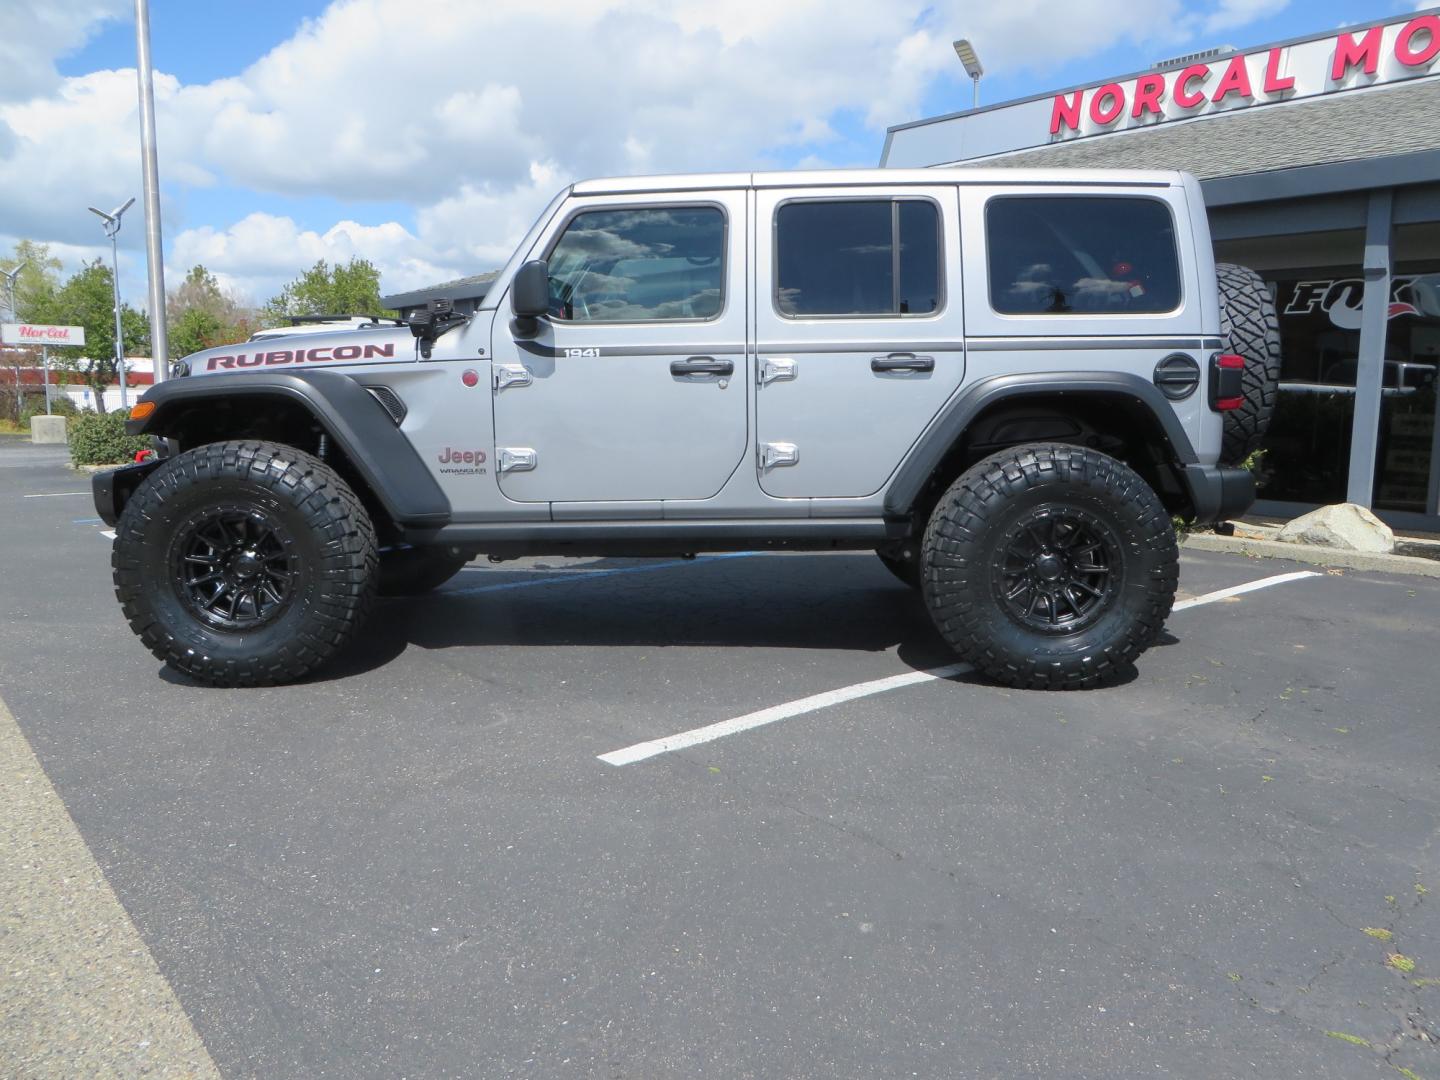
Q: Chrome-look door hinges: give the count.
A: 4